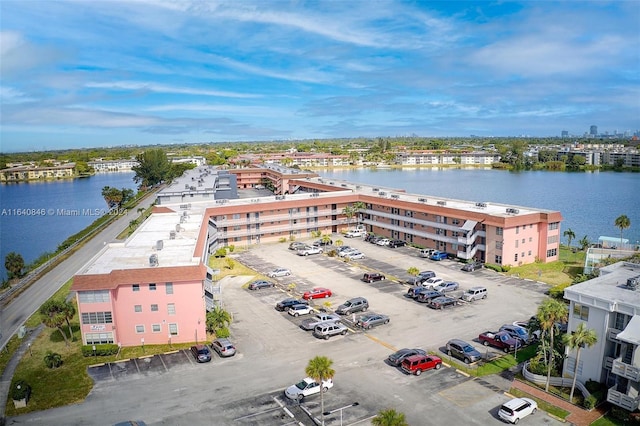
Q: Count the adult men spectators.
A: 0